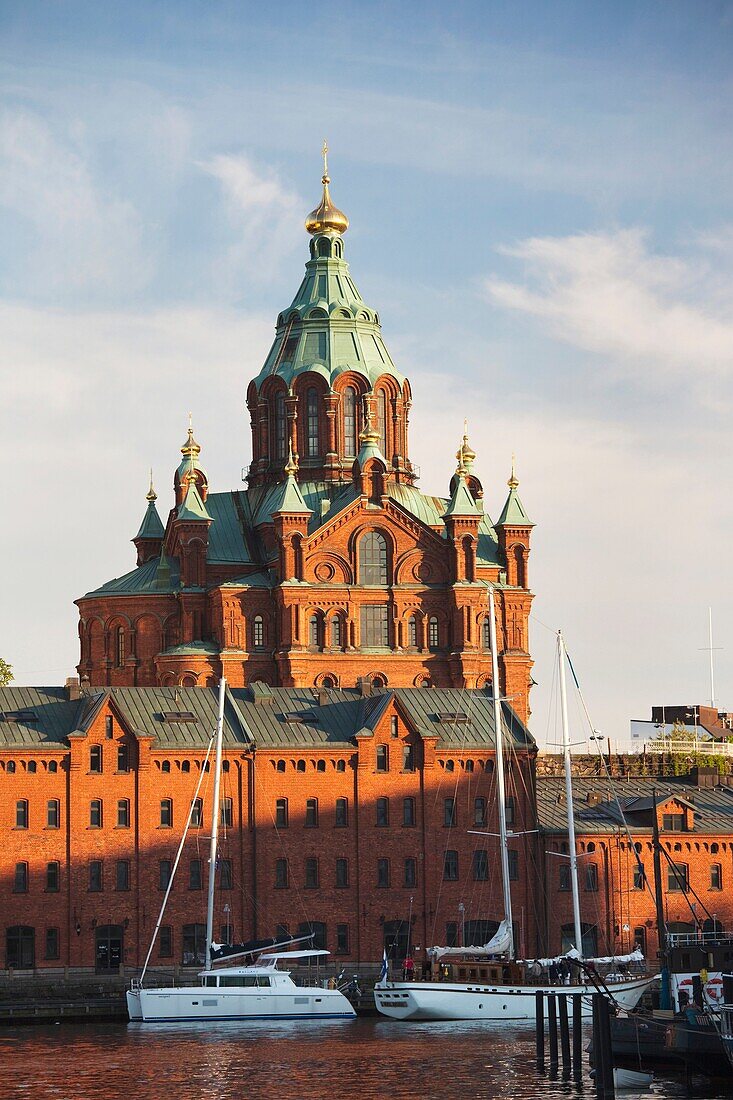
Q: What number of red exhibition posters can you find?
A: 0